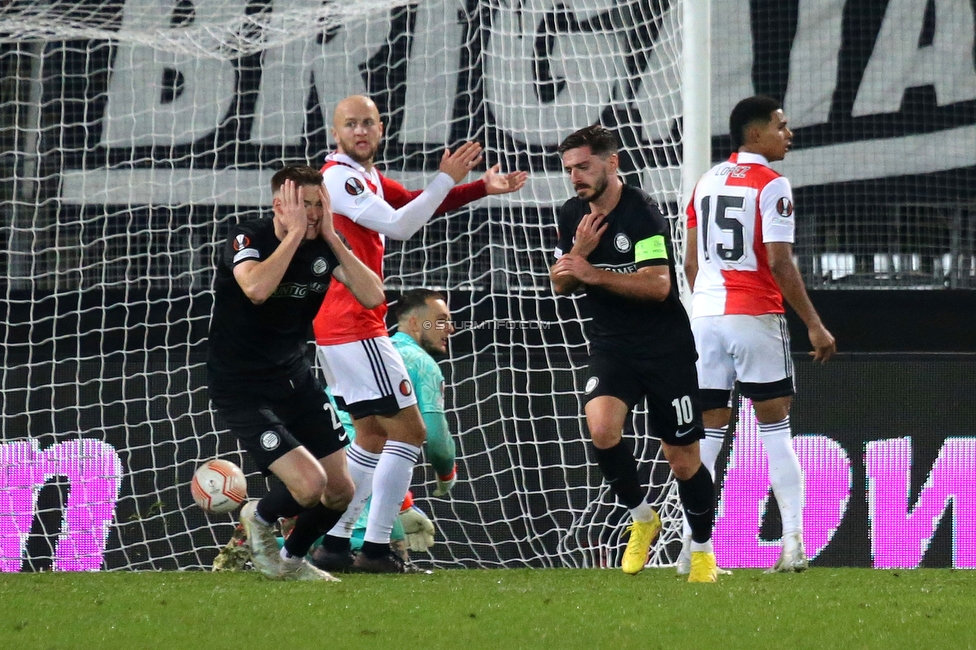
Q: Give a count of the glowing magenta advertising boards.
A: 2